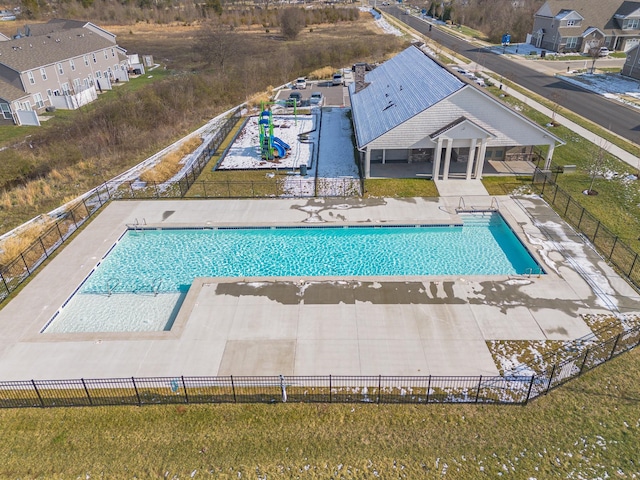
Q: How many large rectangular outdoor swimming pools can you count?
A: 1